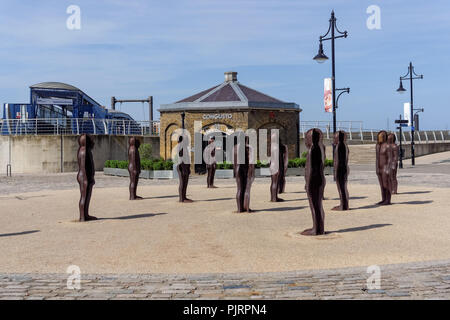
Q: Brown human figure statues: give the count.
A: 11